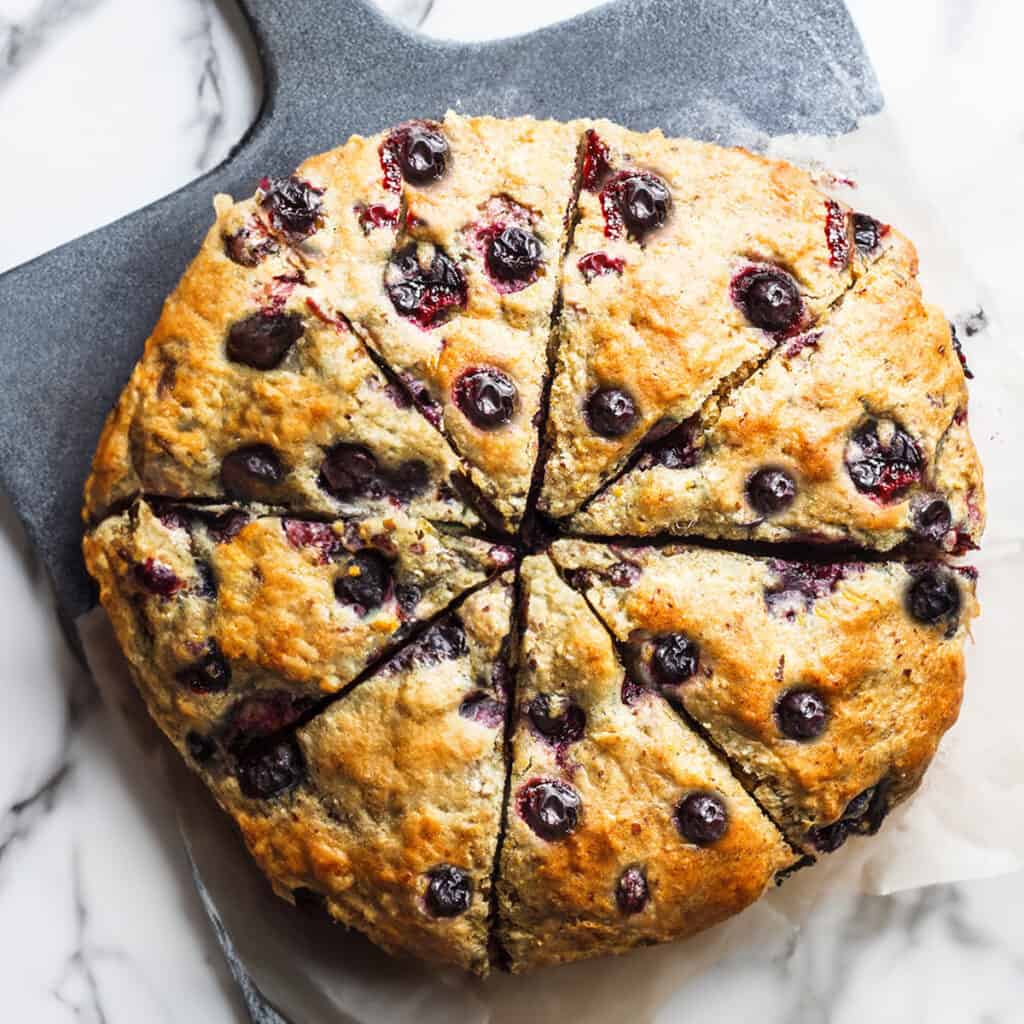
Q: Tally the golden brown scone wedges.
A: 8